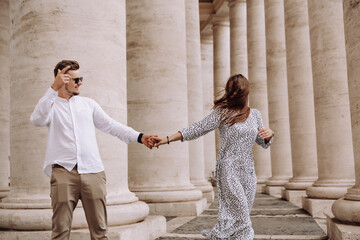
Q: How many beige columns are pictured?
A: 12